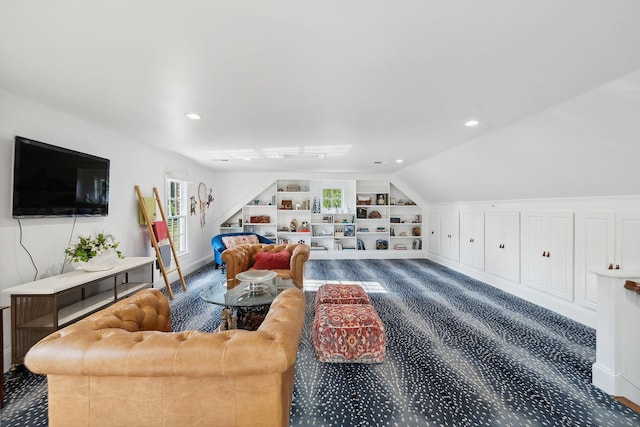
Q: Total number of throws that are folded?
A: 3